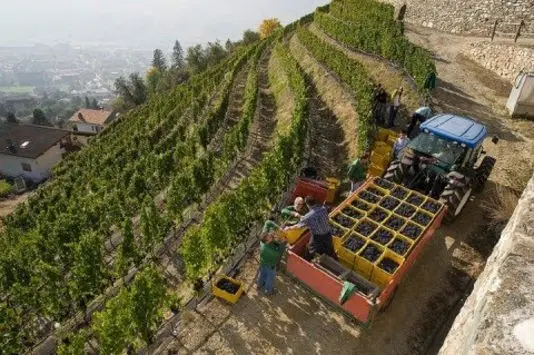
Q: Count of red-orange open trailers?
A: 1